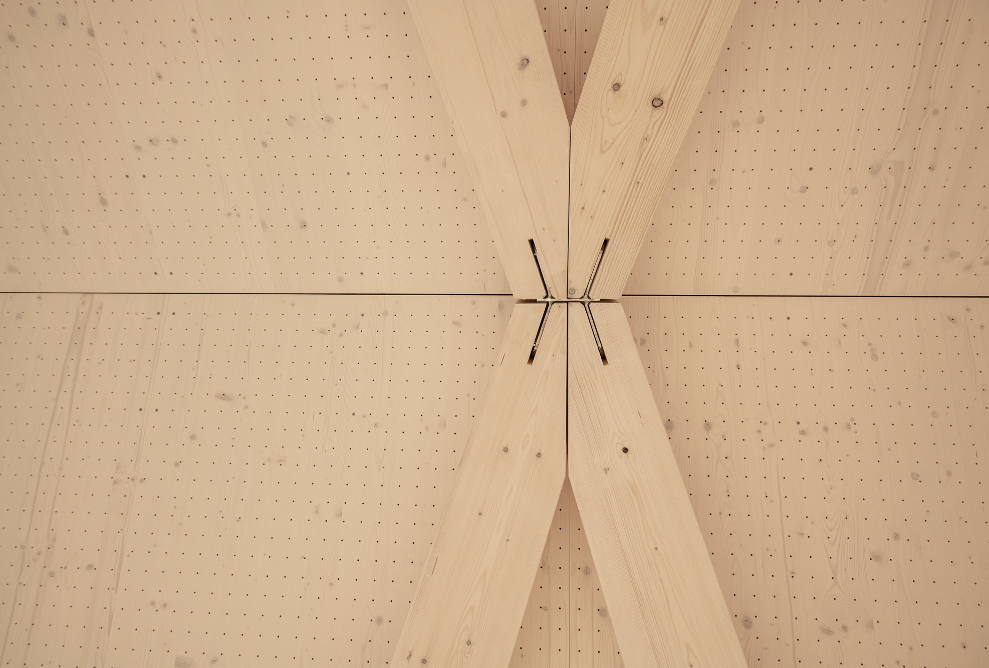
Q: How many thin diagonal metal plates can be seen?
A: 4